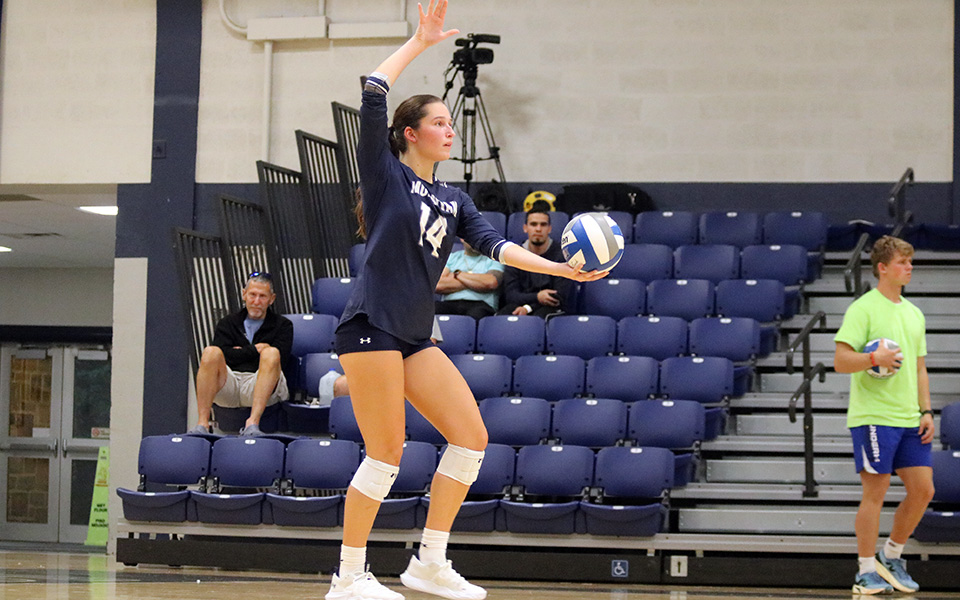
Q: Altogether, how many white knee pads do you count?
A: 2